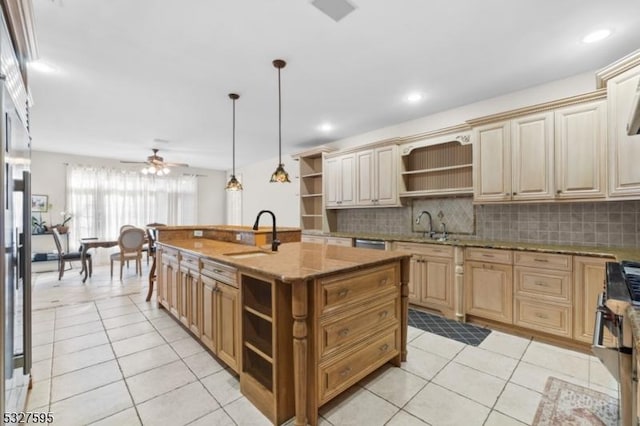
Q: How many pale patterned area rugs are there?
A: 1